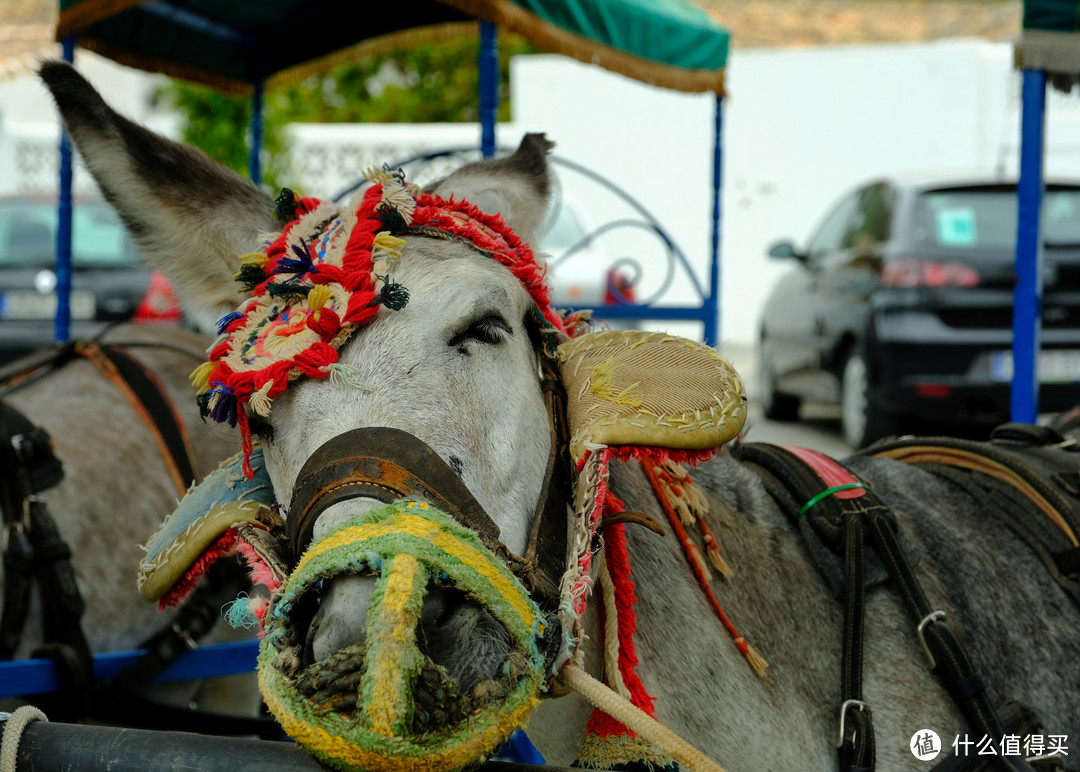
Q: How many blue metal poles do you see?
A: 5